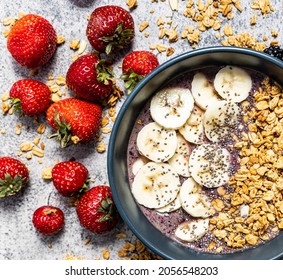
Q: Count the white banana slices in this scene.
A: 13